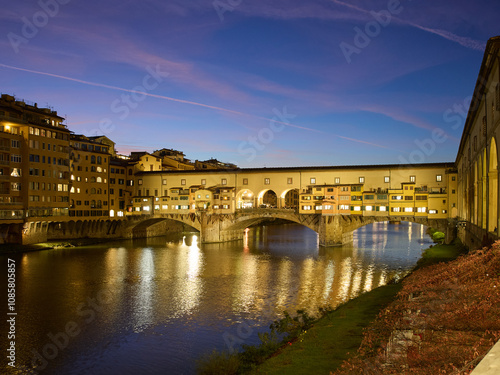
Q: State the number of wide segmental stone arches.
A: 3